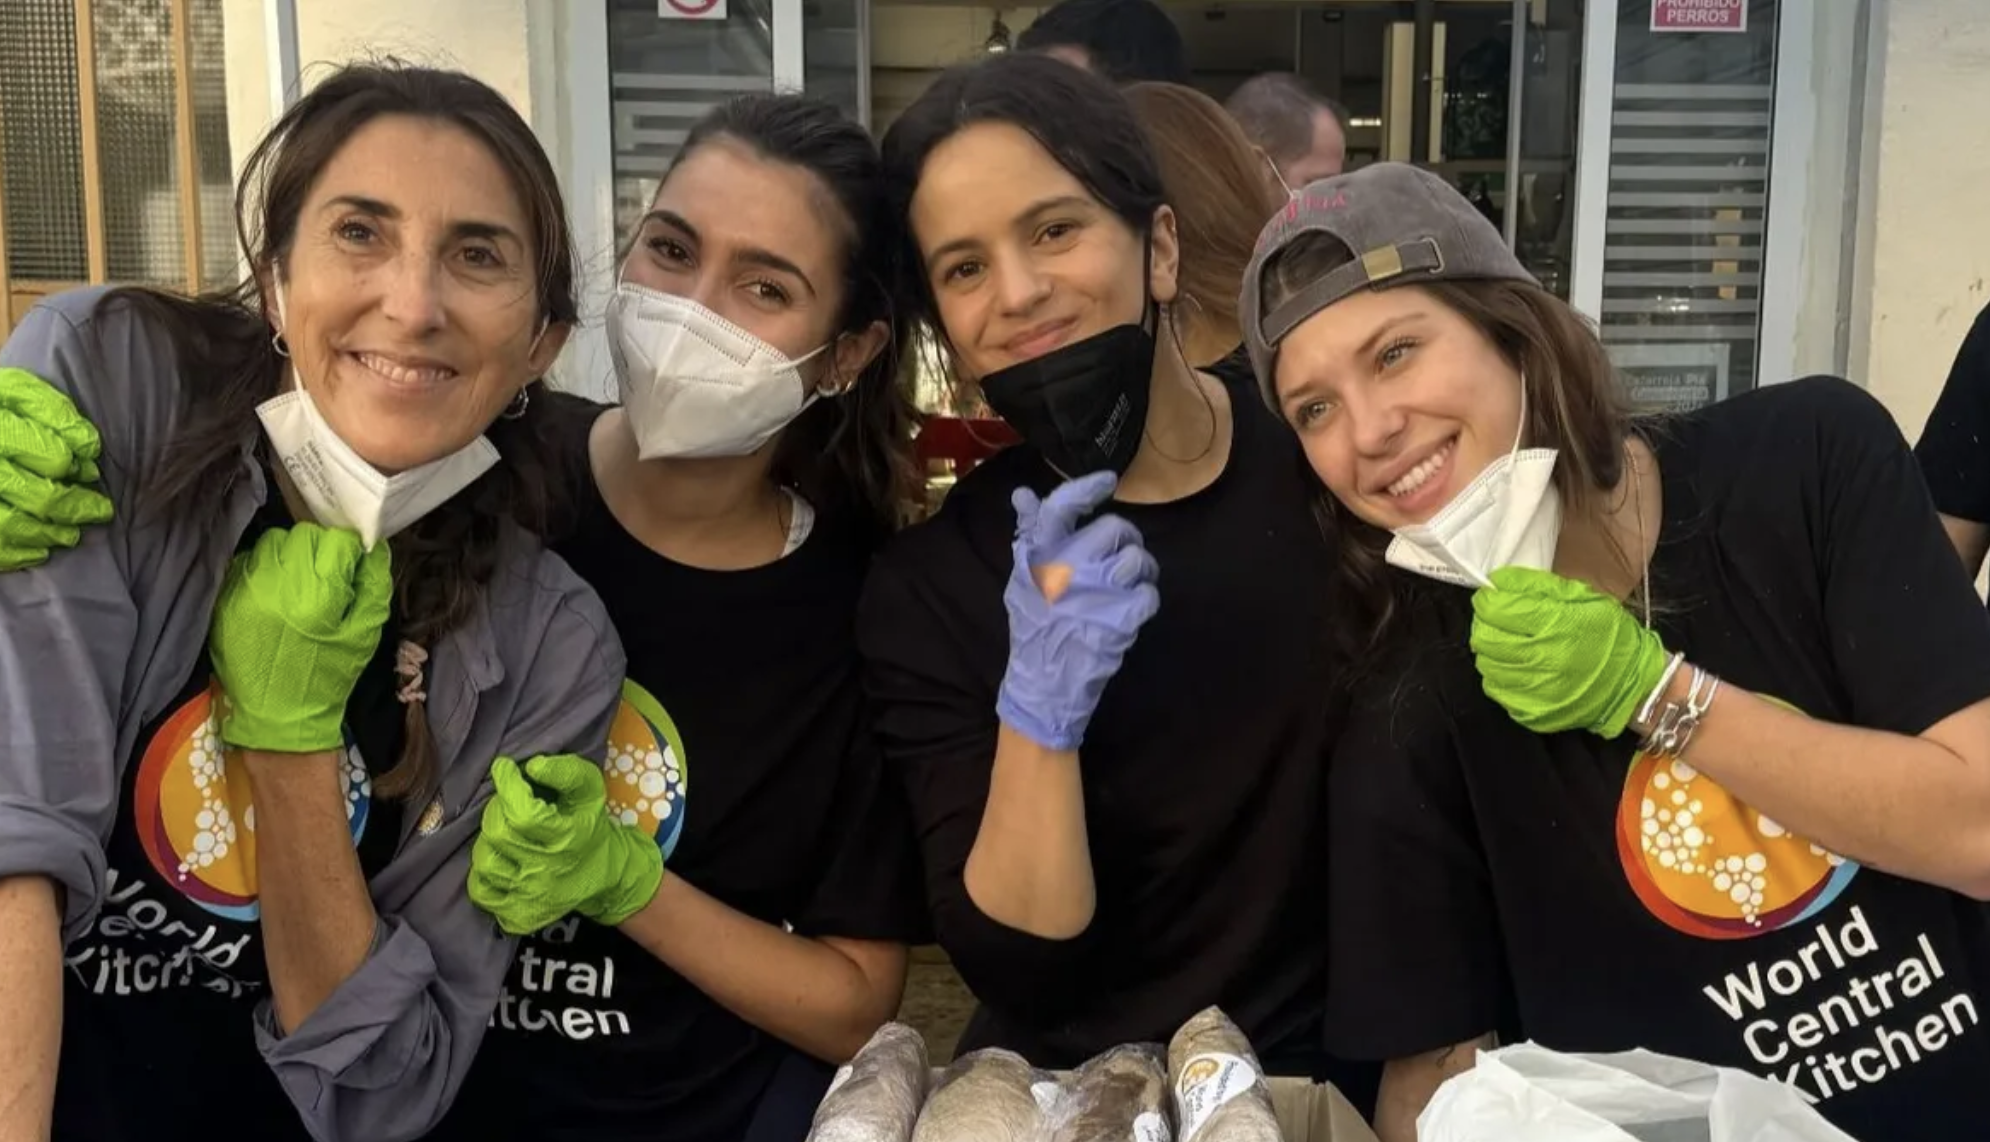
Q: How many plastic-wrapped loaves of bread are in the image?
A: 4